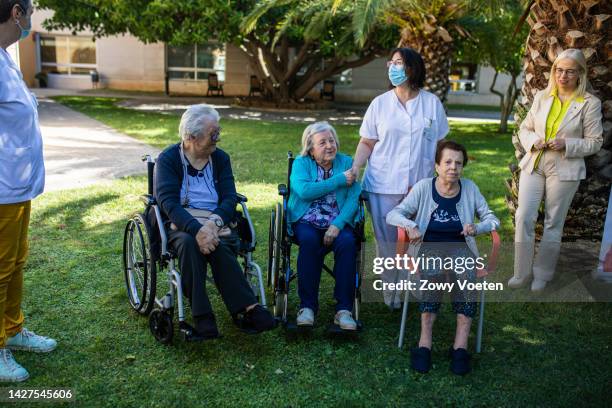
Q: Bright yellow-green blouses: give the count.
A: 1